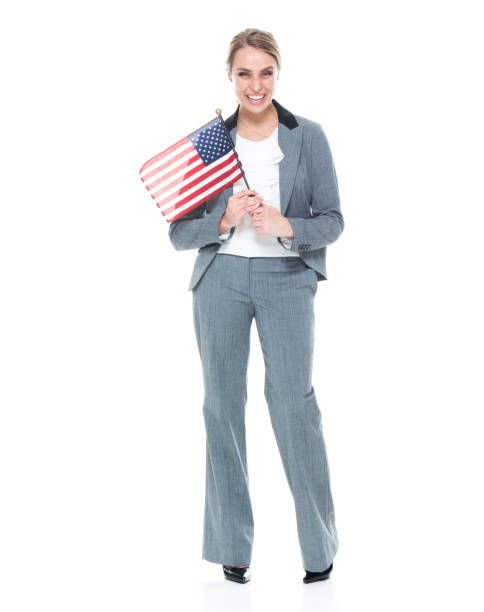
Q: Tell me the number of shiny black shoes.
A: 2